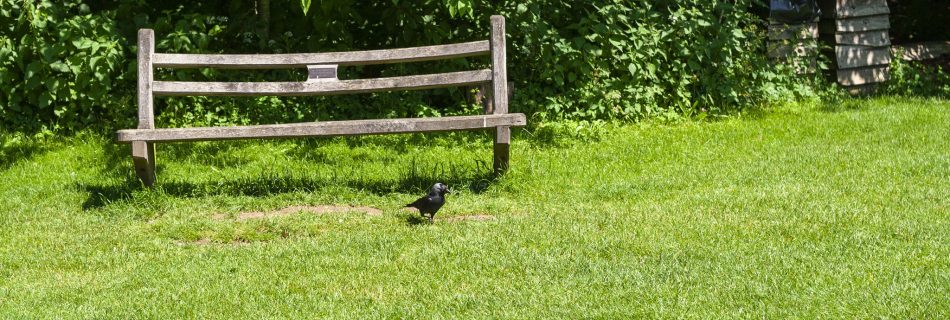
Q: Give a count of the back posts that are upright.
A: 2